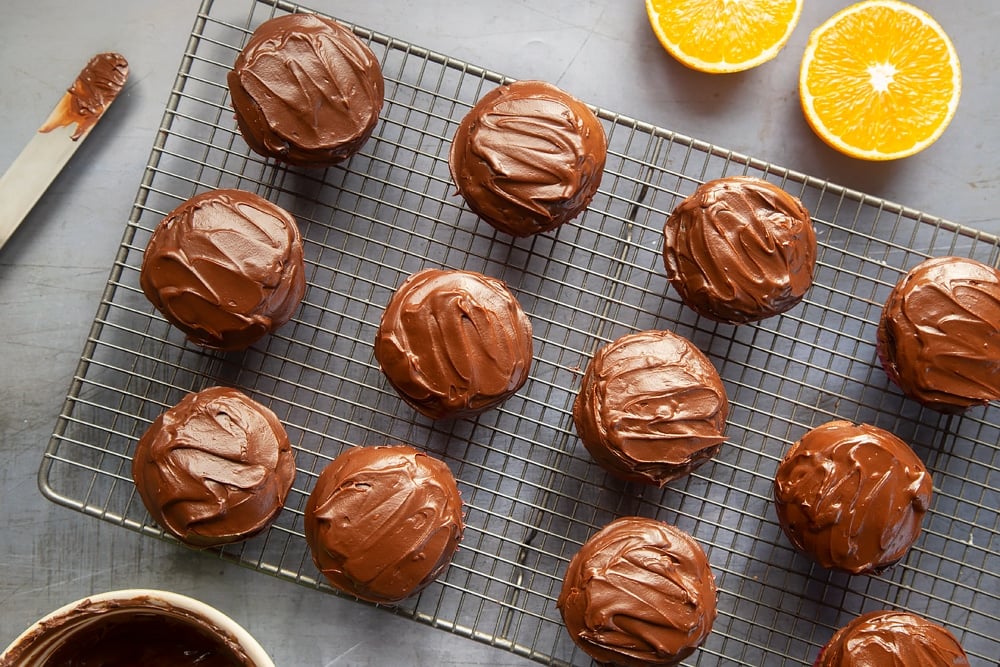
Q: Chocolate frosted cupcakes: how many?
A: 12